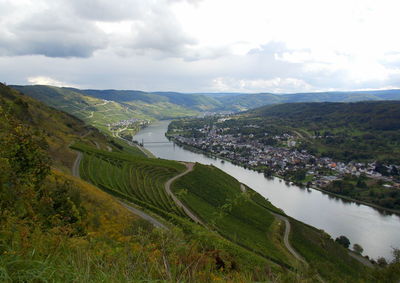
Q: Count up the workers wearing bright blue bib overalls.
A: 0